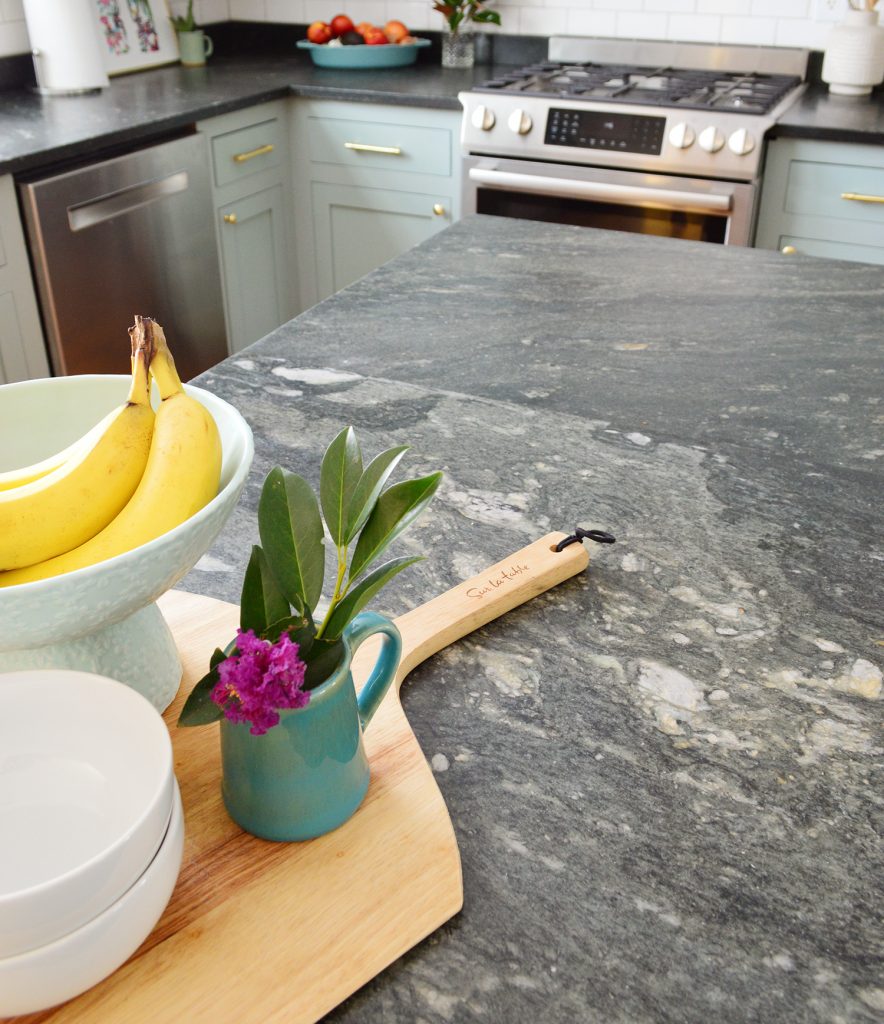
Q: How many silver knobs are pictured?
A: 5